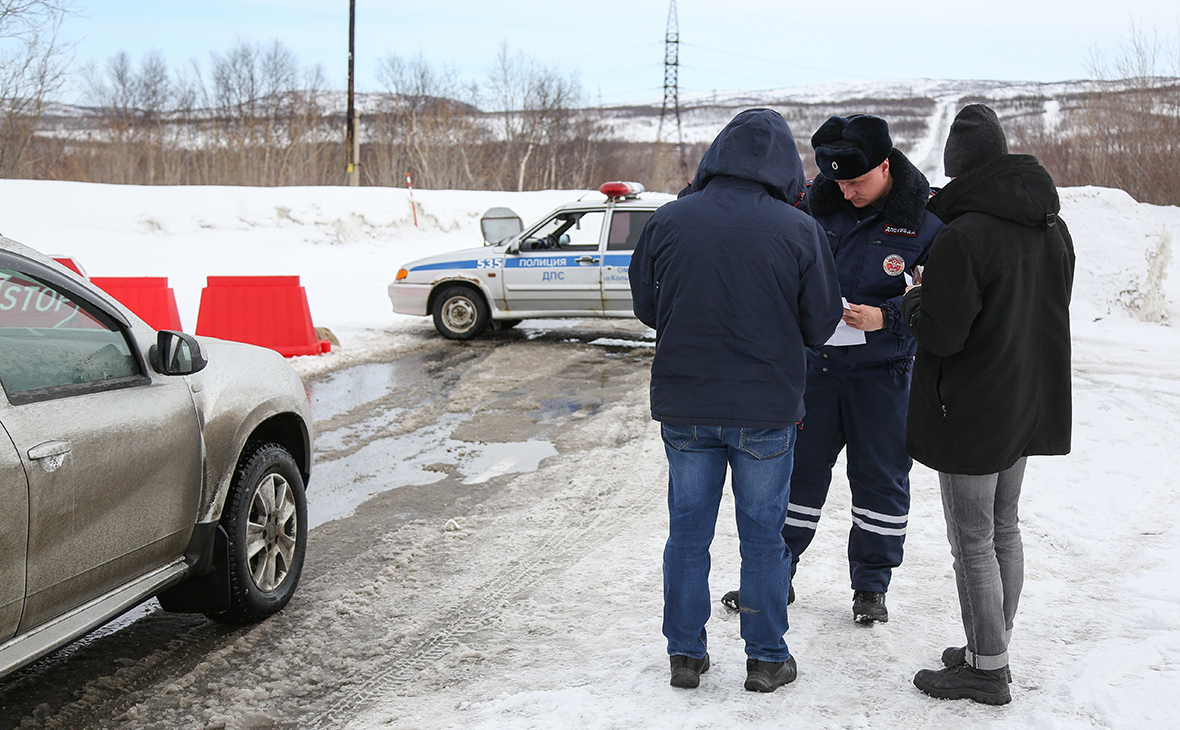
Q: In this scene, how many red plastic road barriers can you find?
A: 2